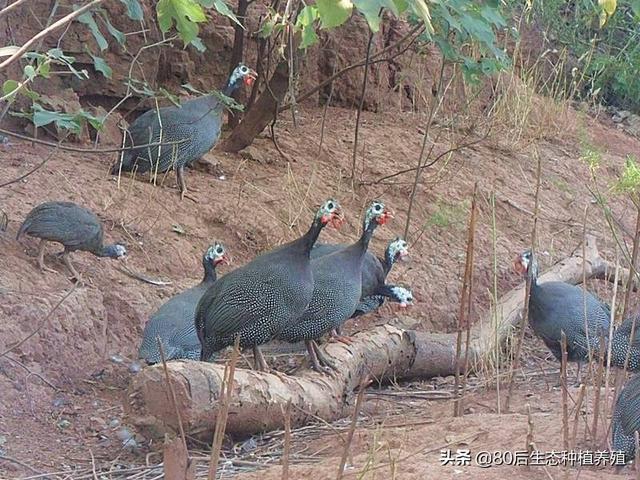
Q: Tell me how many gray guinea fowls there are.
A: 10